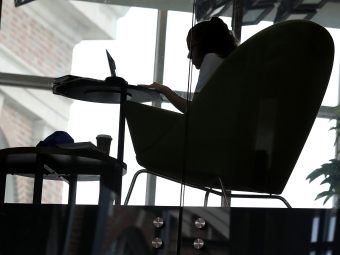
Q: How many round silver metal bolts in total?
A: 4